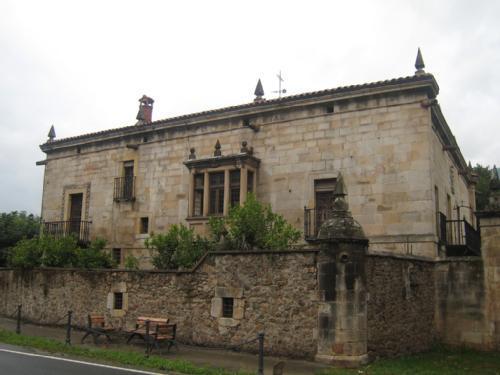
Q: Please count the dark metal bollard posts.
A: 4